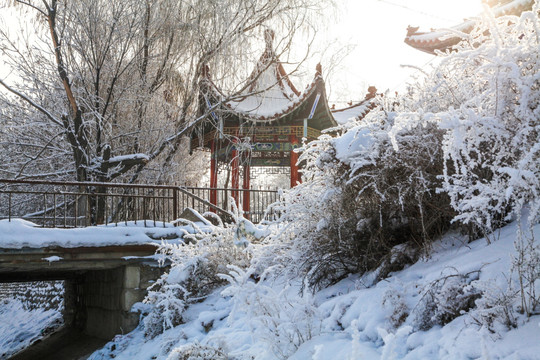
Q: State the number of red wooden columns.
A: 4